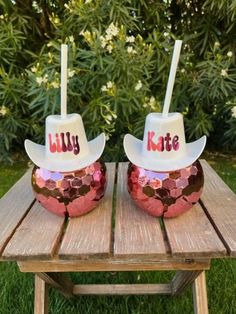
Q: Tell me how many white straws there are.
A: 2